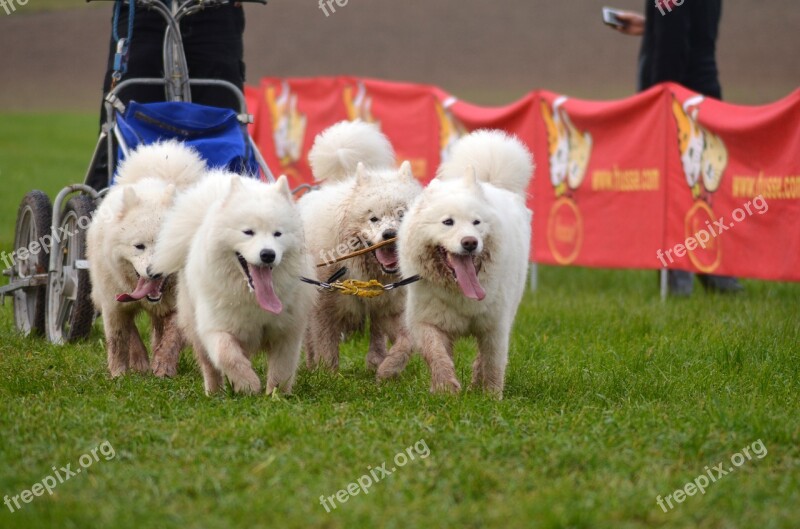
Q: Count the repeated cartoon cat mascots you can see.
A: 5